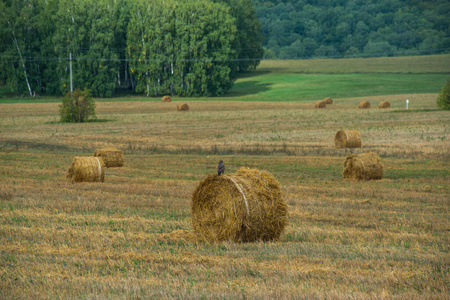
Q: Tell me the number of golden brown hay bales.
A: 11